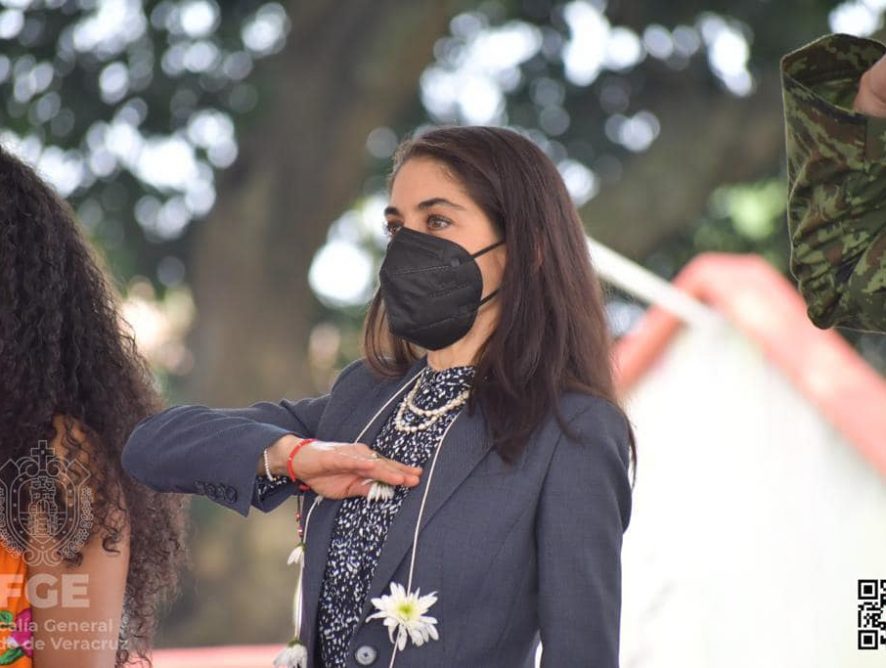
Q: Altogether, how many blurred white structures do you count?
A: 1